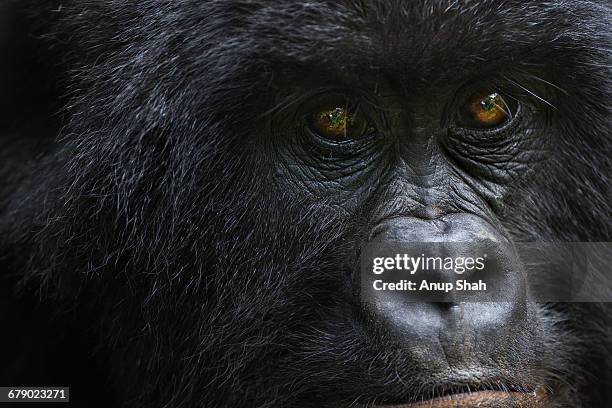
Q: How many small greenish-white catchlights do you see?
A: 2